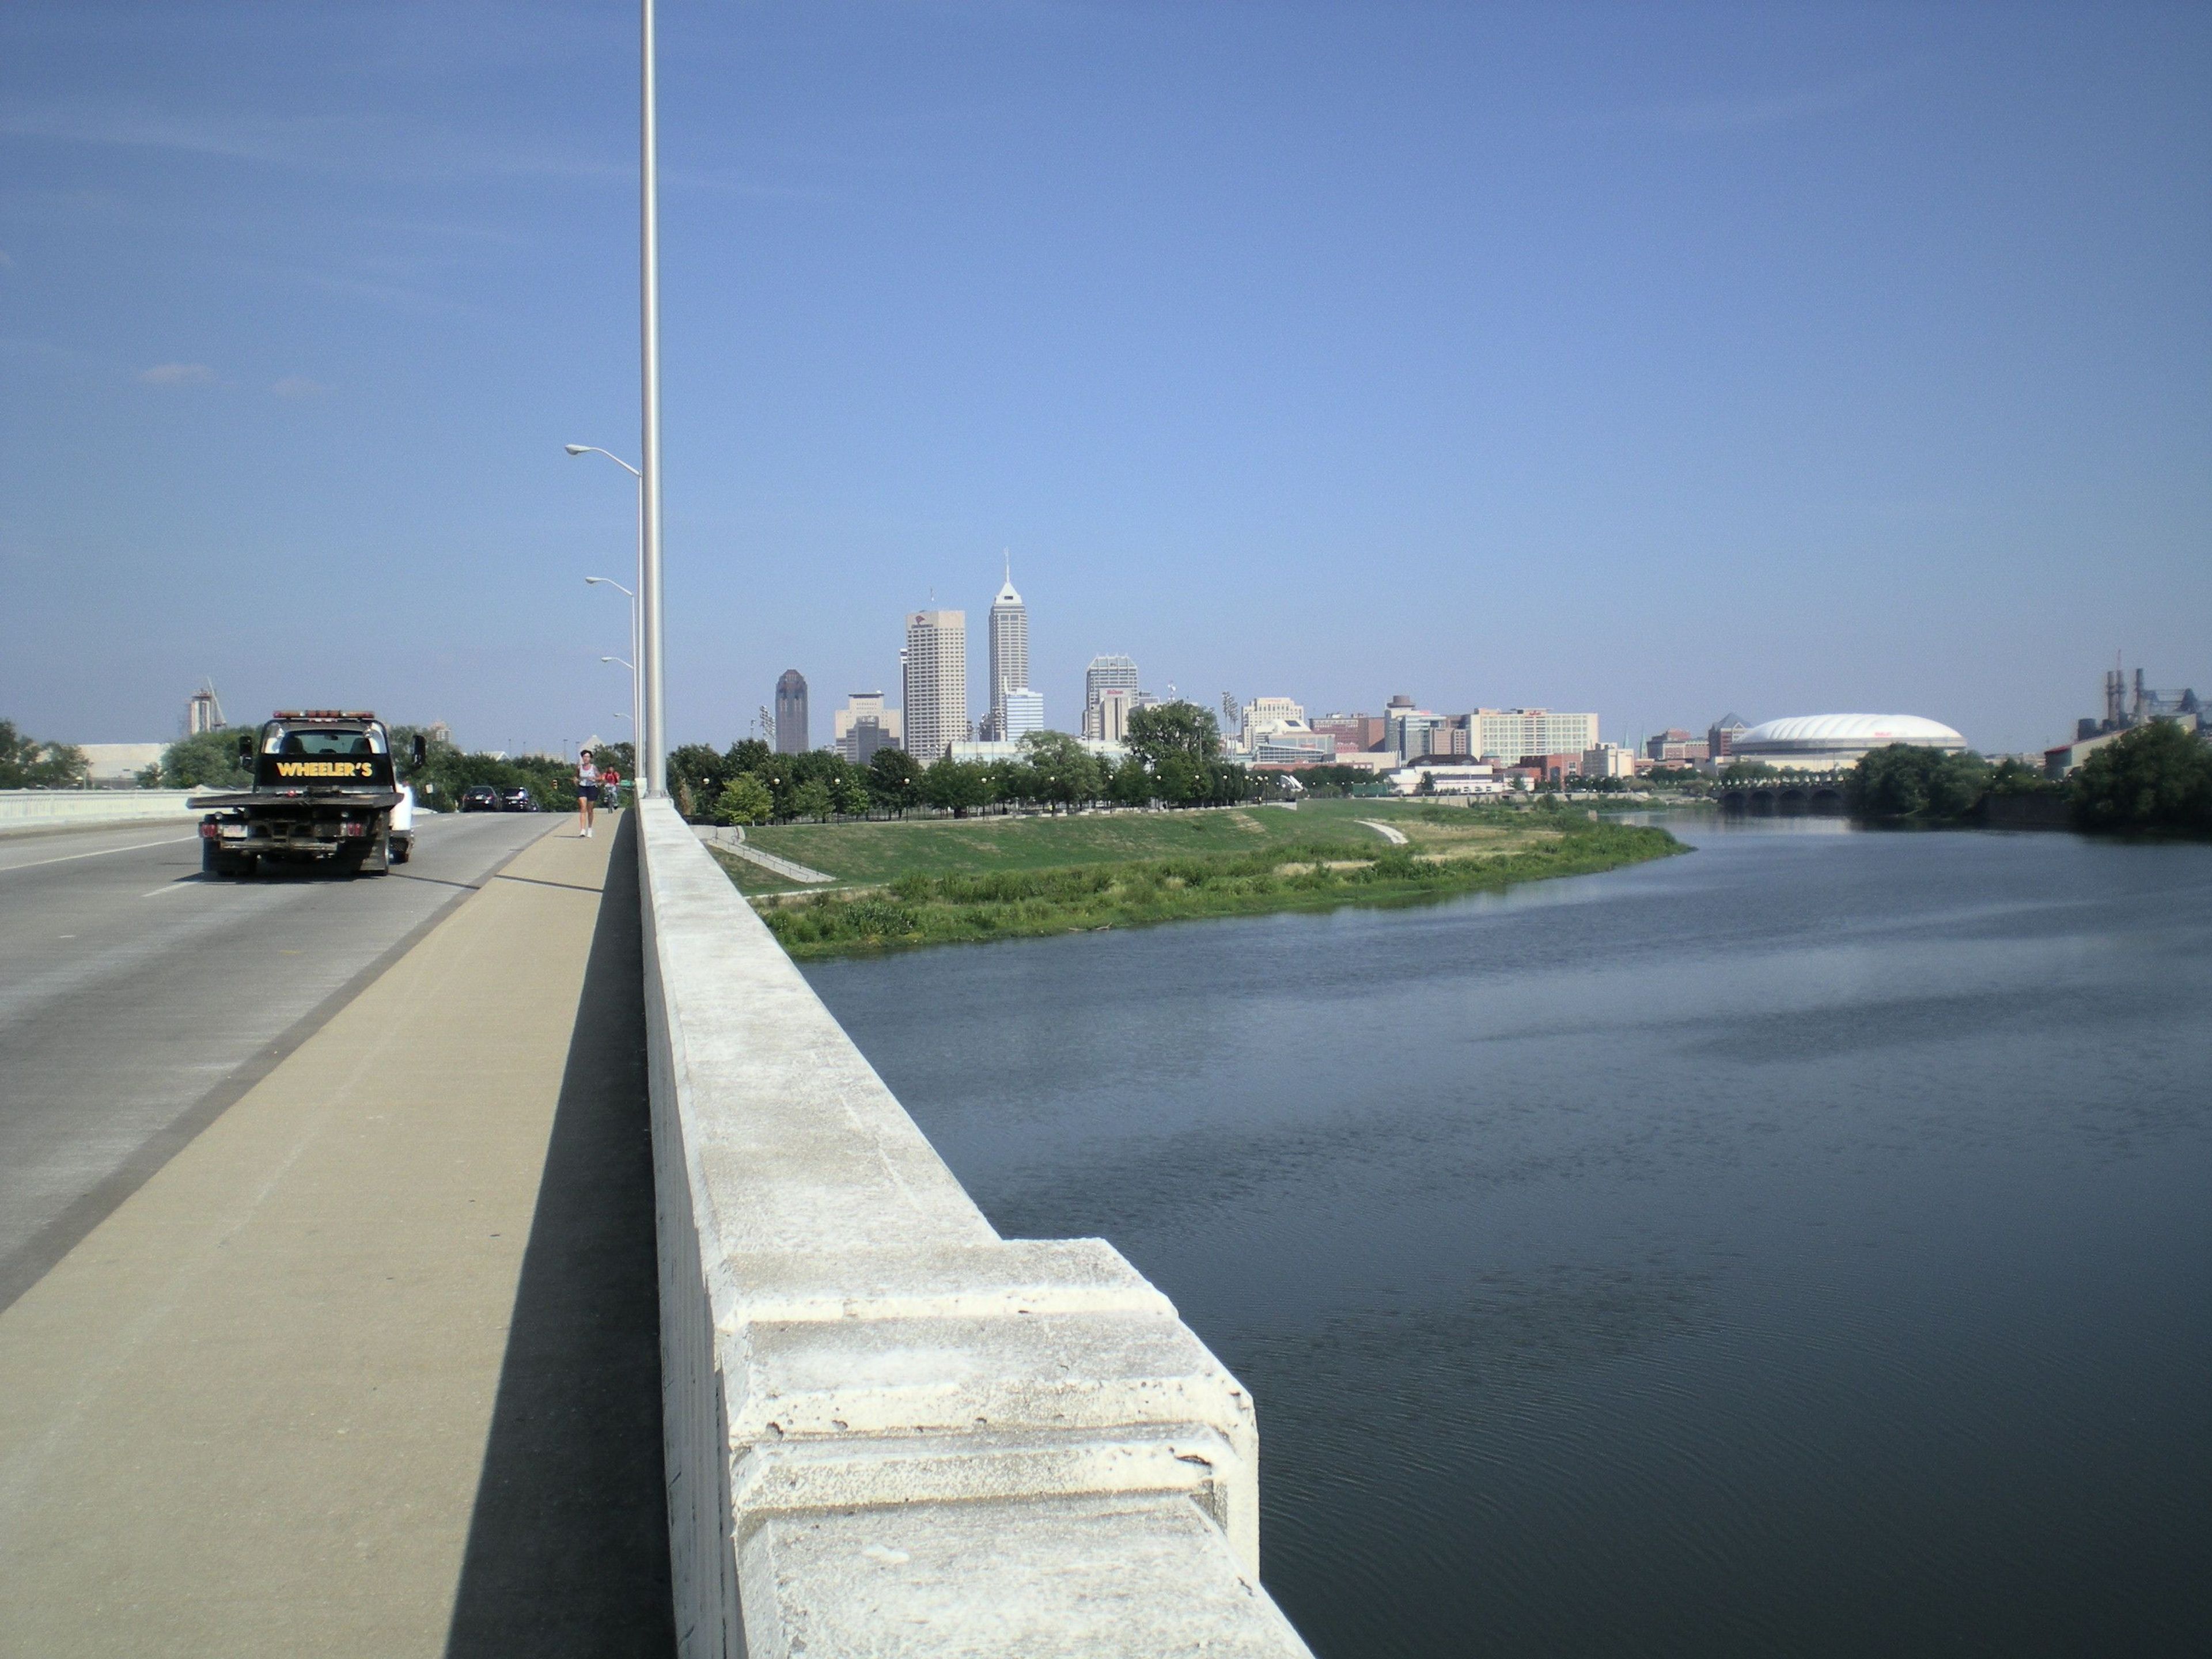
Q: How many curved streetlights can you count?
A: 4